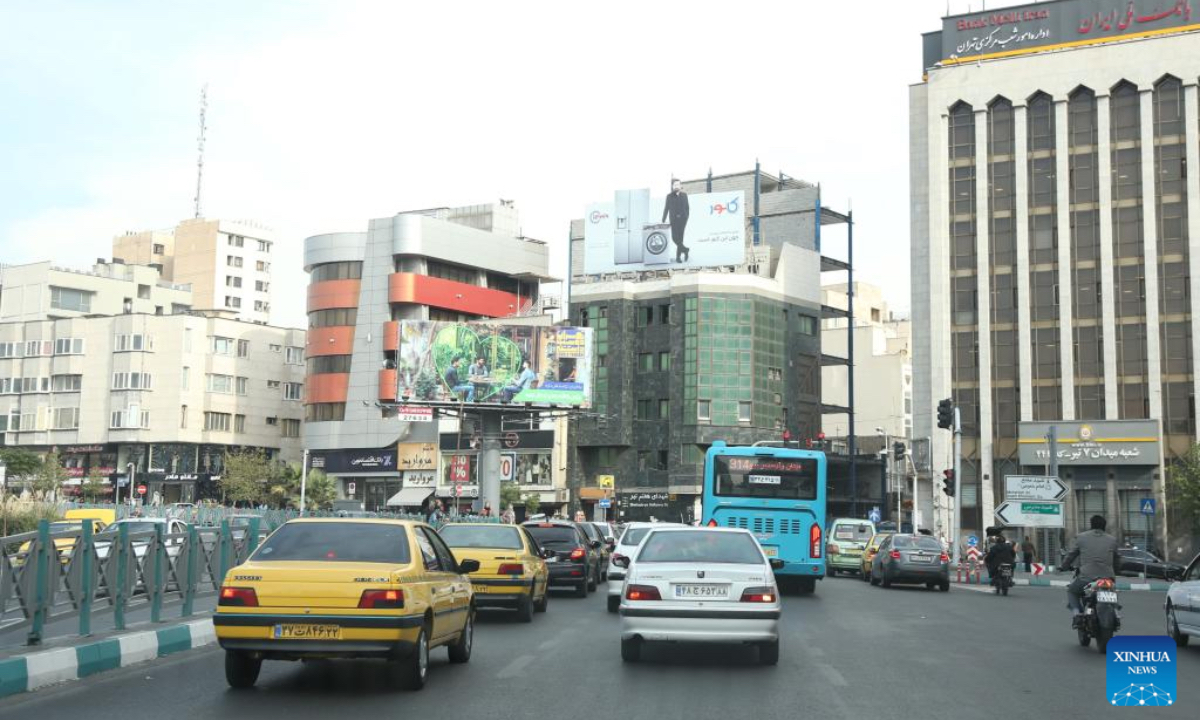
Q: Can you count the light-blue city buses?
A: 1